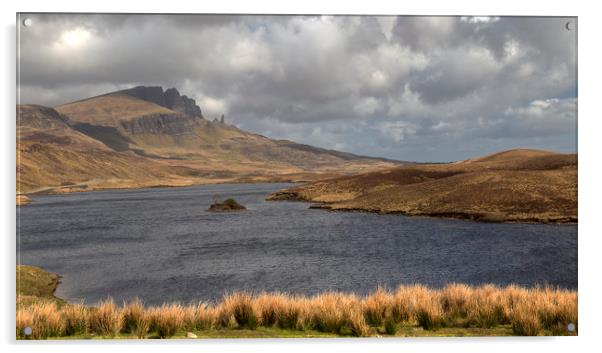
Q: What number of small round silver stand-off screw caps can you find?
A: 4